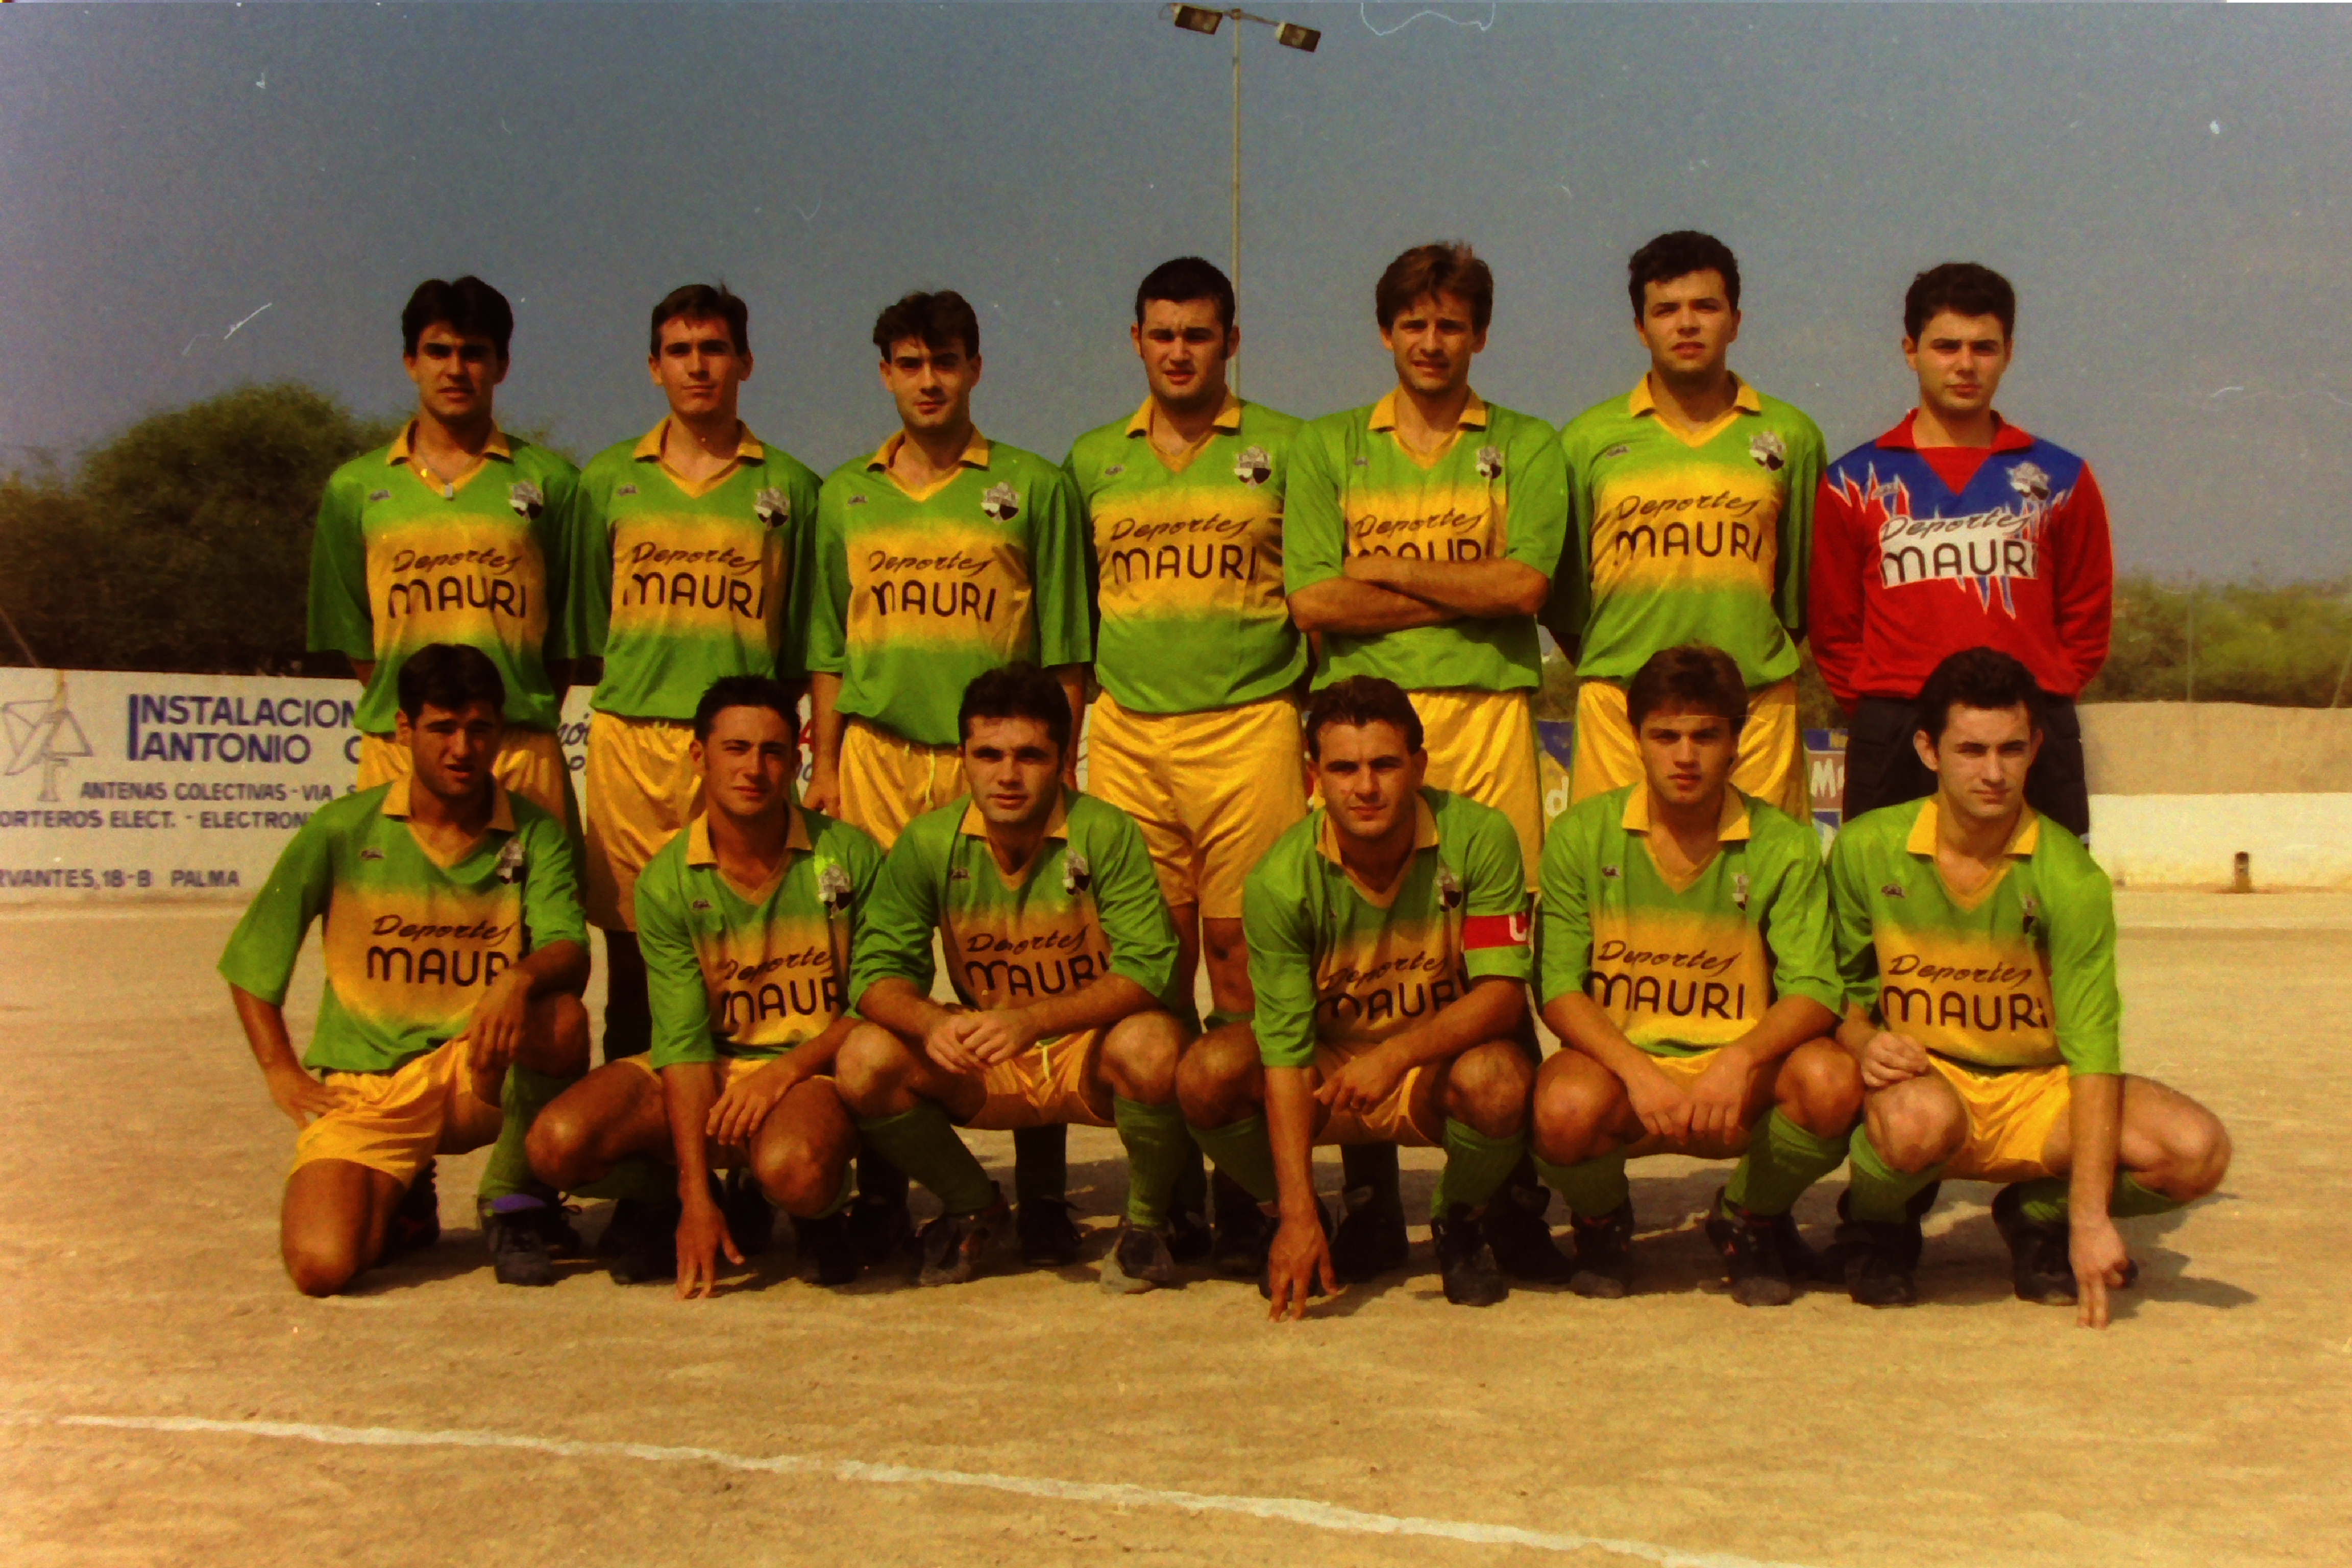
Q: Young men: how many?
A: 13